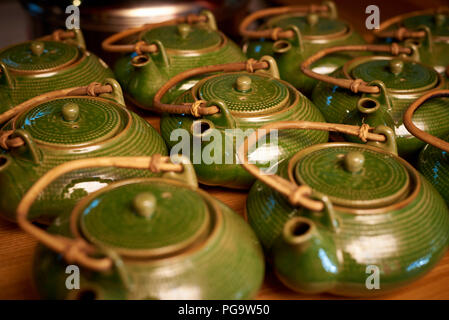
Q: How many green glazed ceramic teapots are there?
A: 10